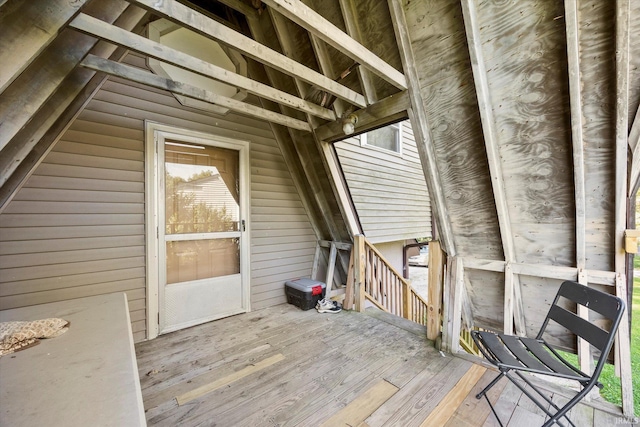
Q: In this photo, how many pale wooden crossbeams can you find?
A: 4